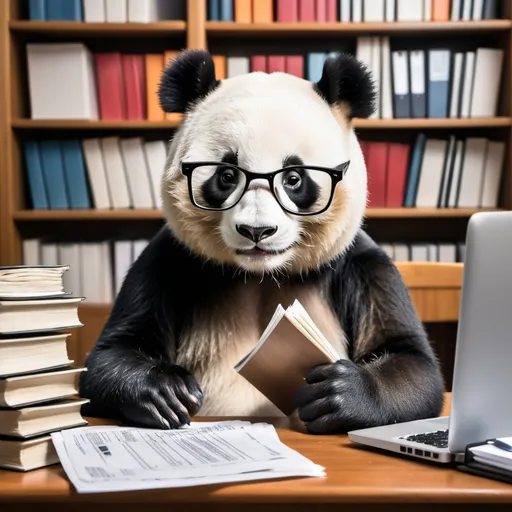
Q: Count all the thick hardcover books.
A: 6